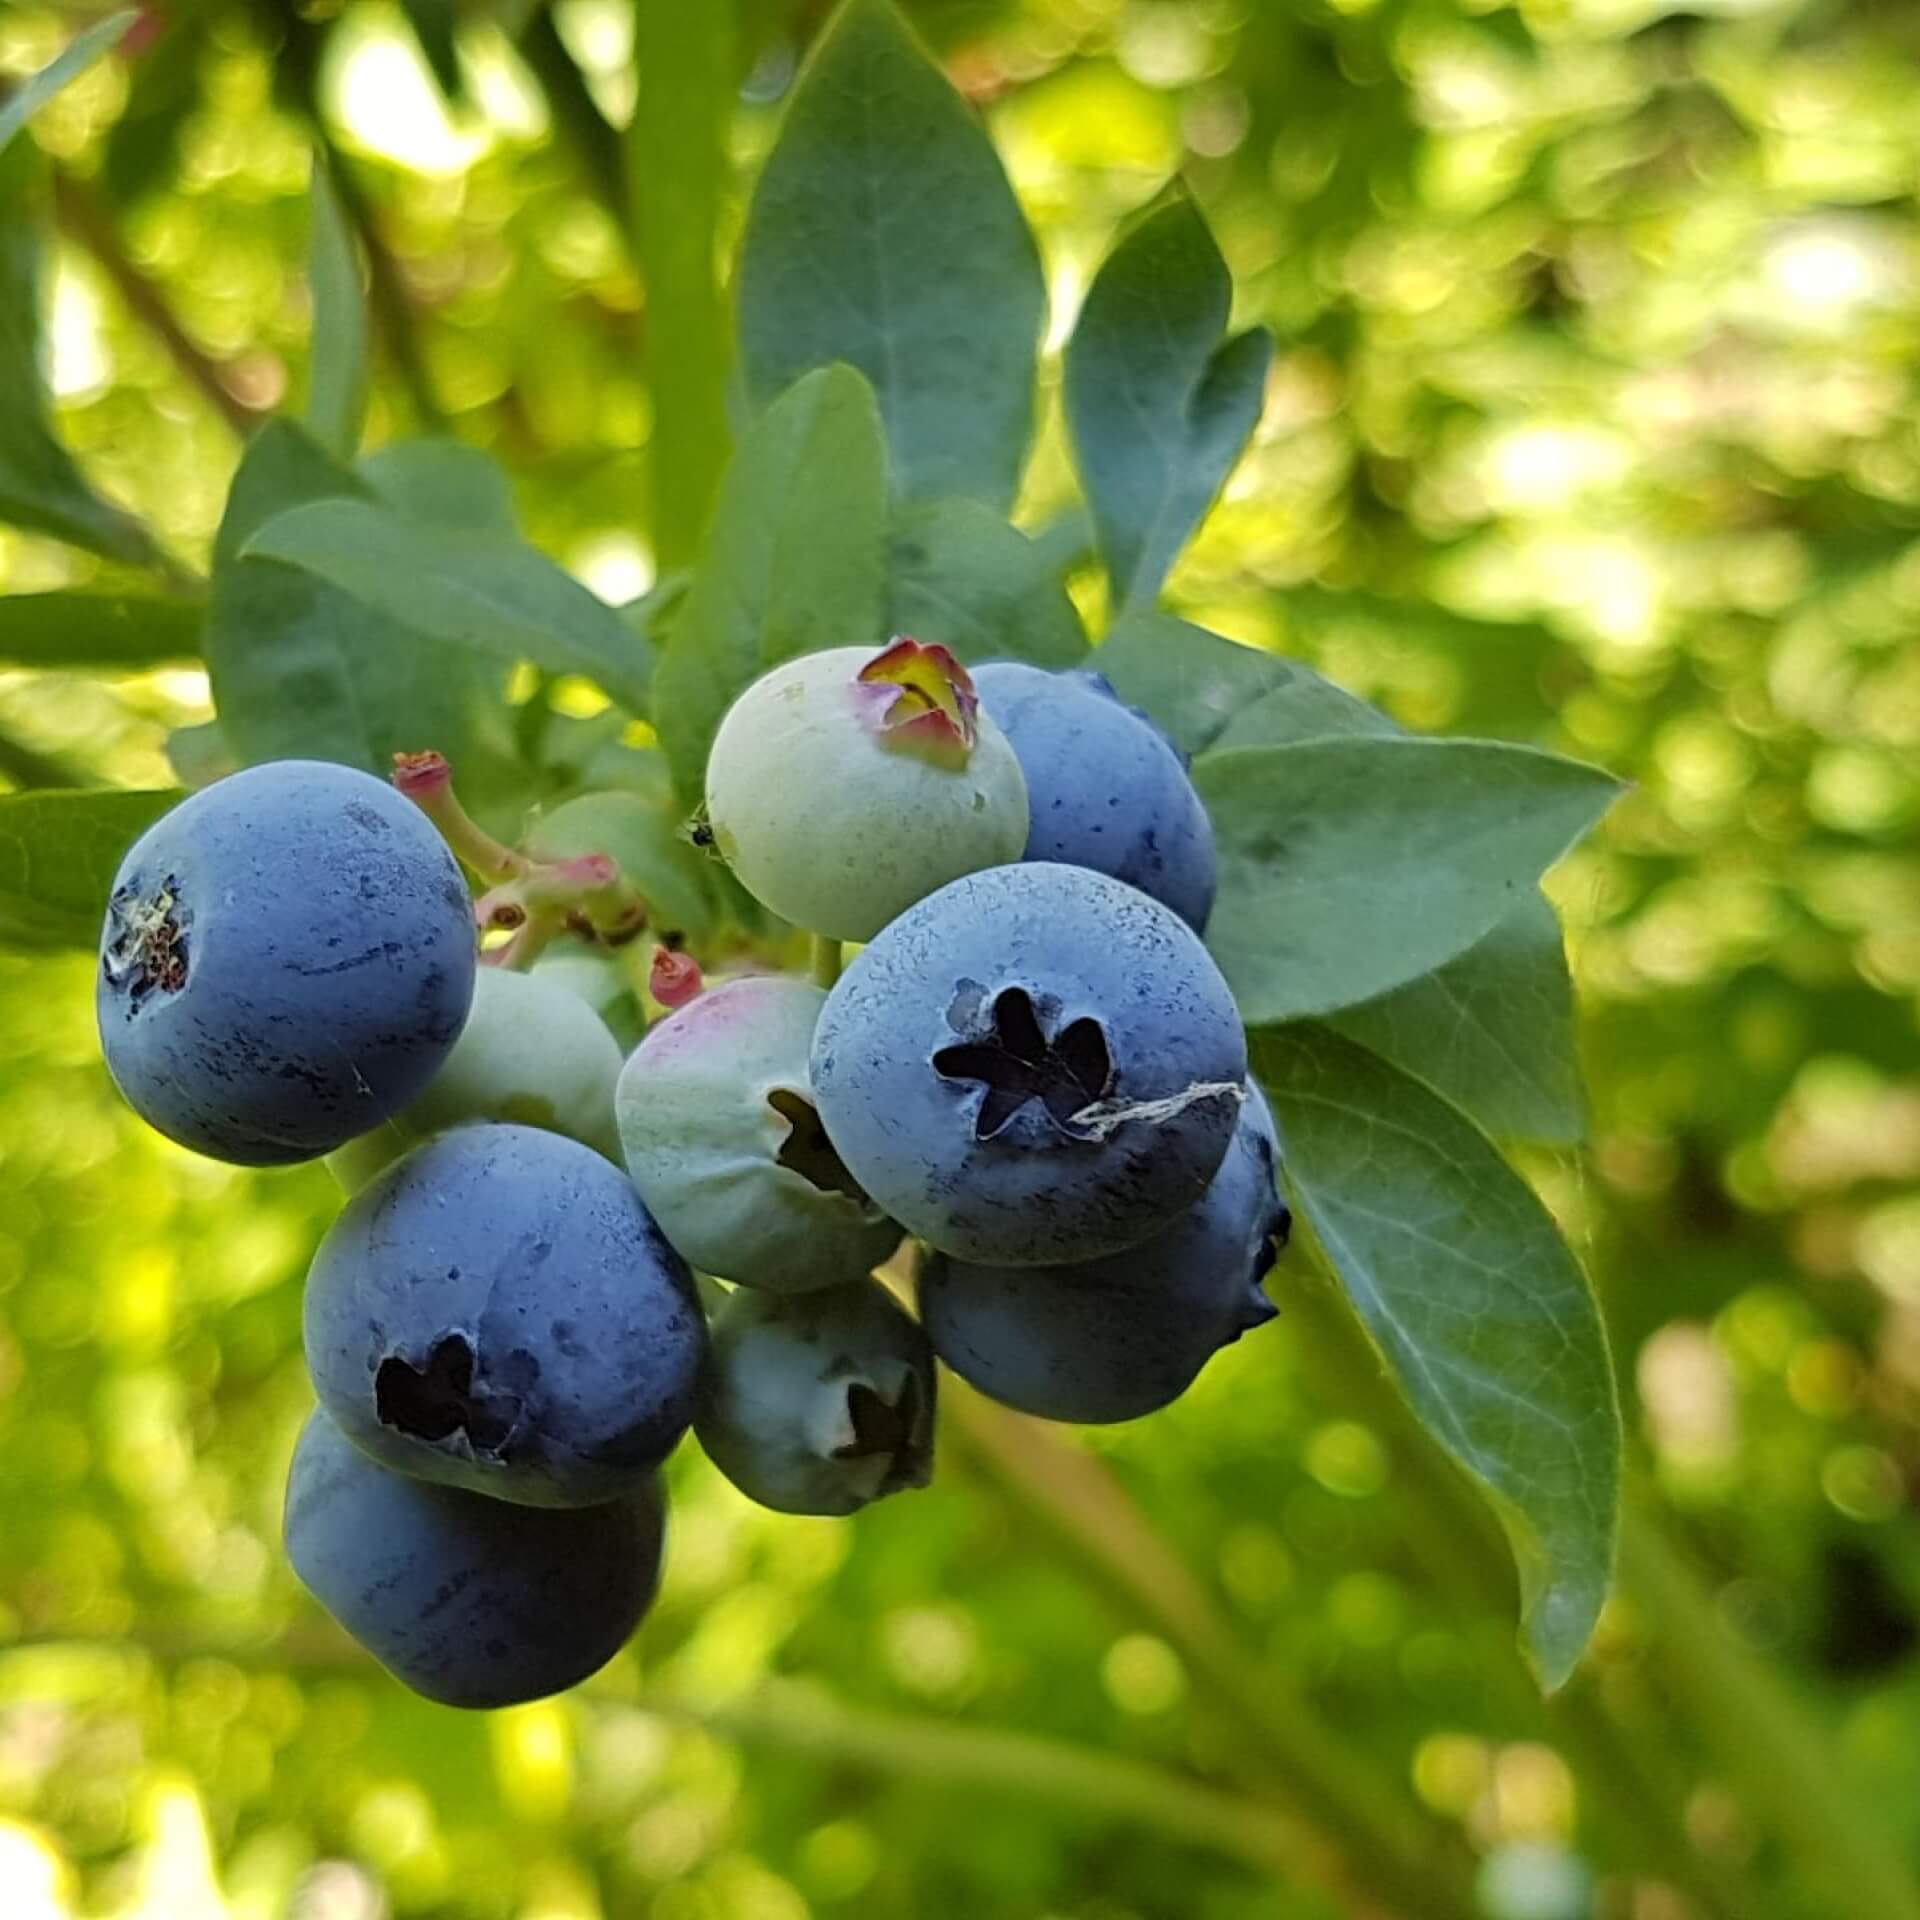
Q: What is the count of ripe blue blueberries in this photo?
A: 6